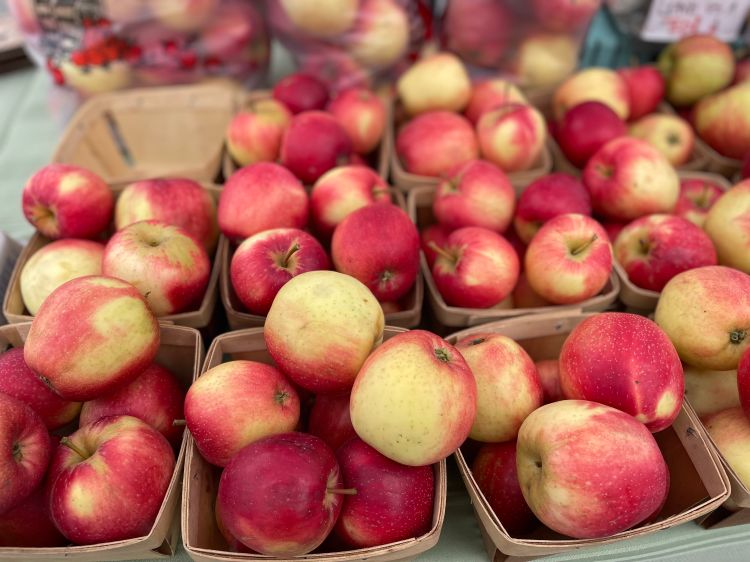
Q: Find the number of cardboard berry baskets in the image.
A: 13